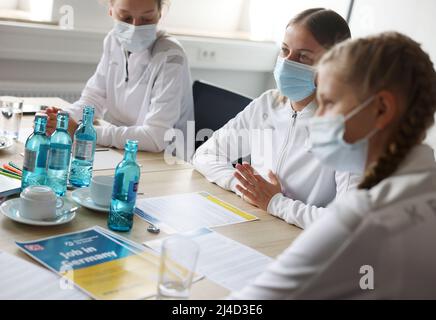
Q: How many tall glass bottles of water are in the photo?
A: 4